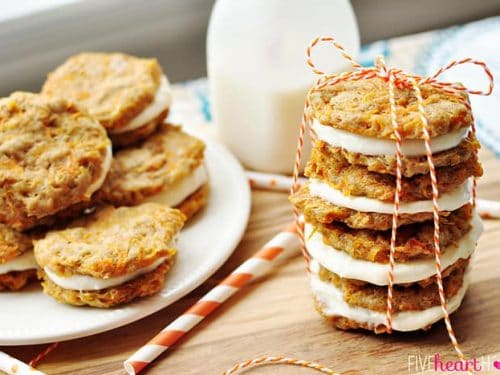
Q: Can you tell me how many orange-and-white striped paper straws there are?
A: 1